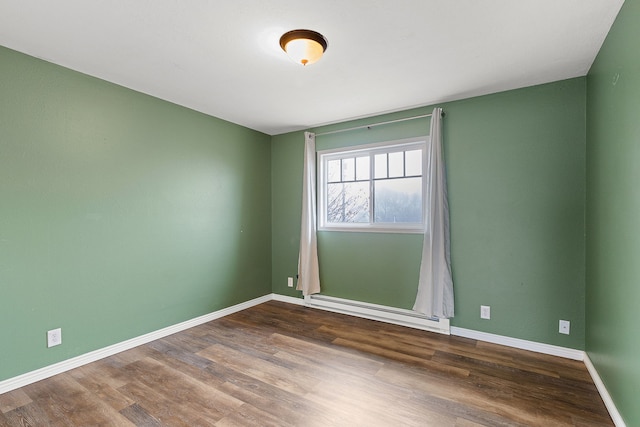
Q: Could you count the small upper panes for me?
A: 6